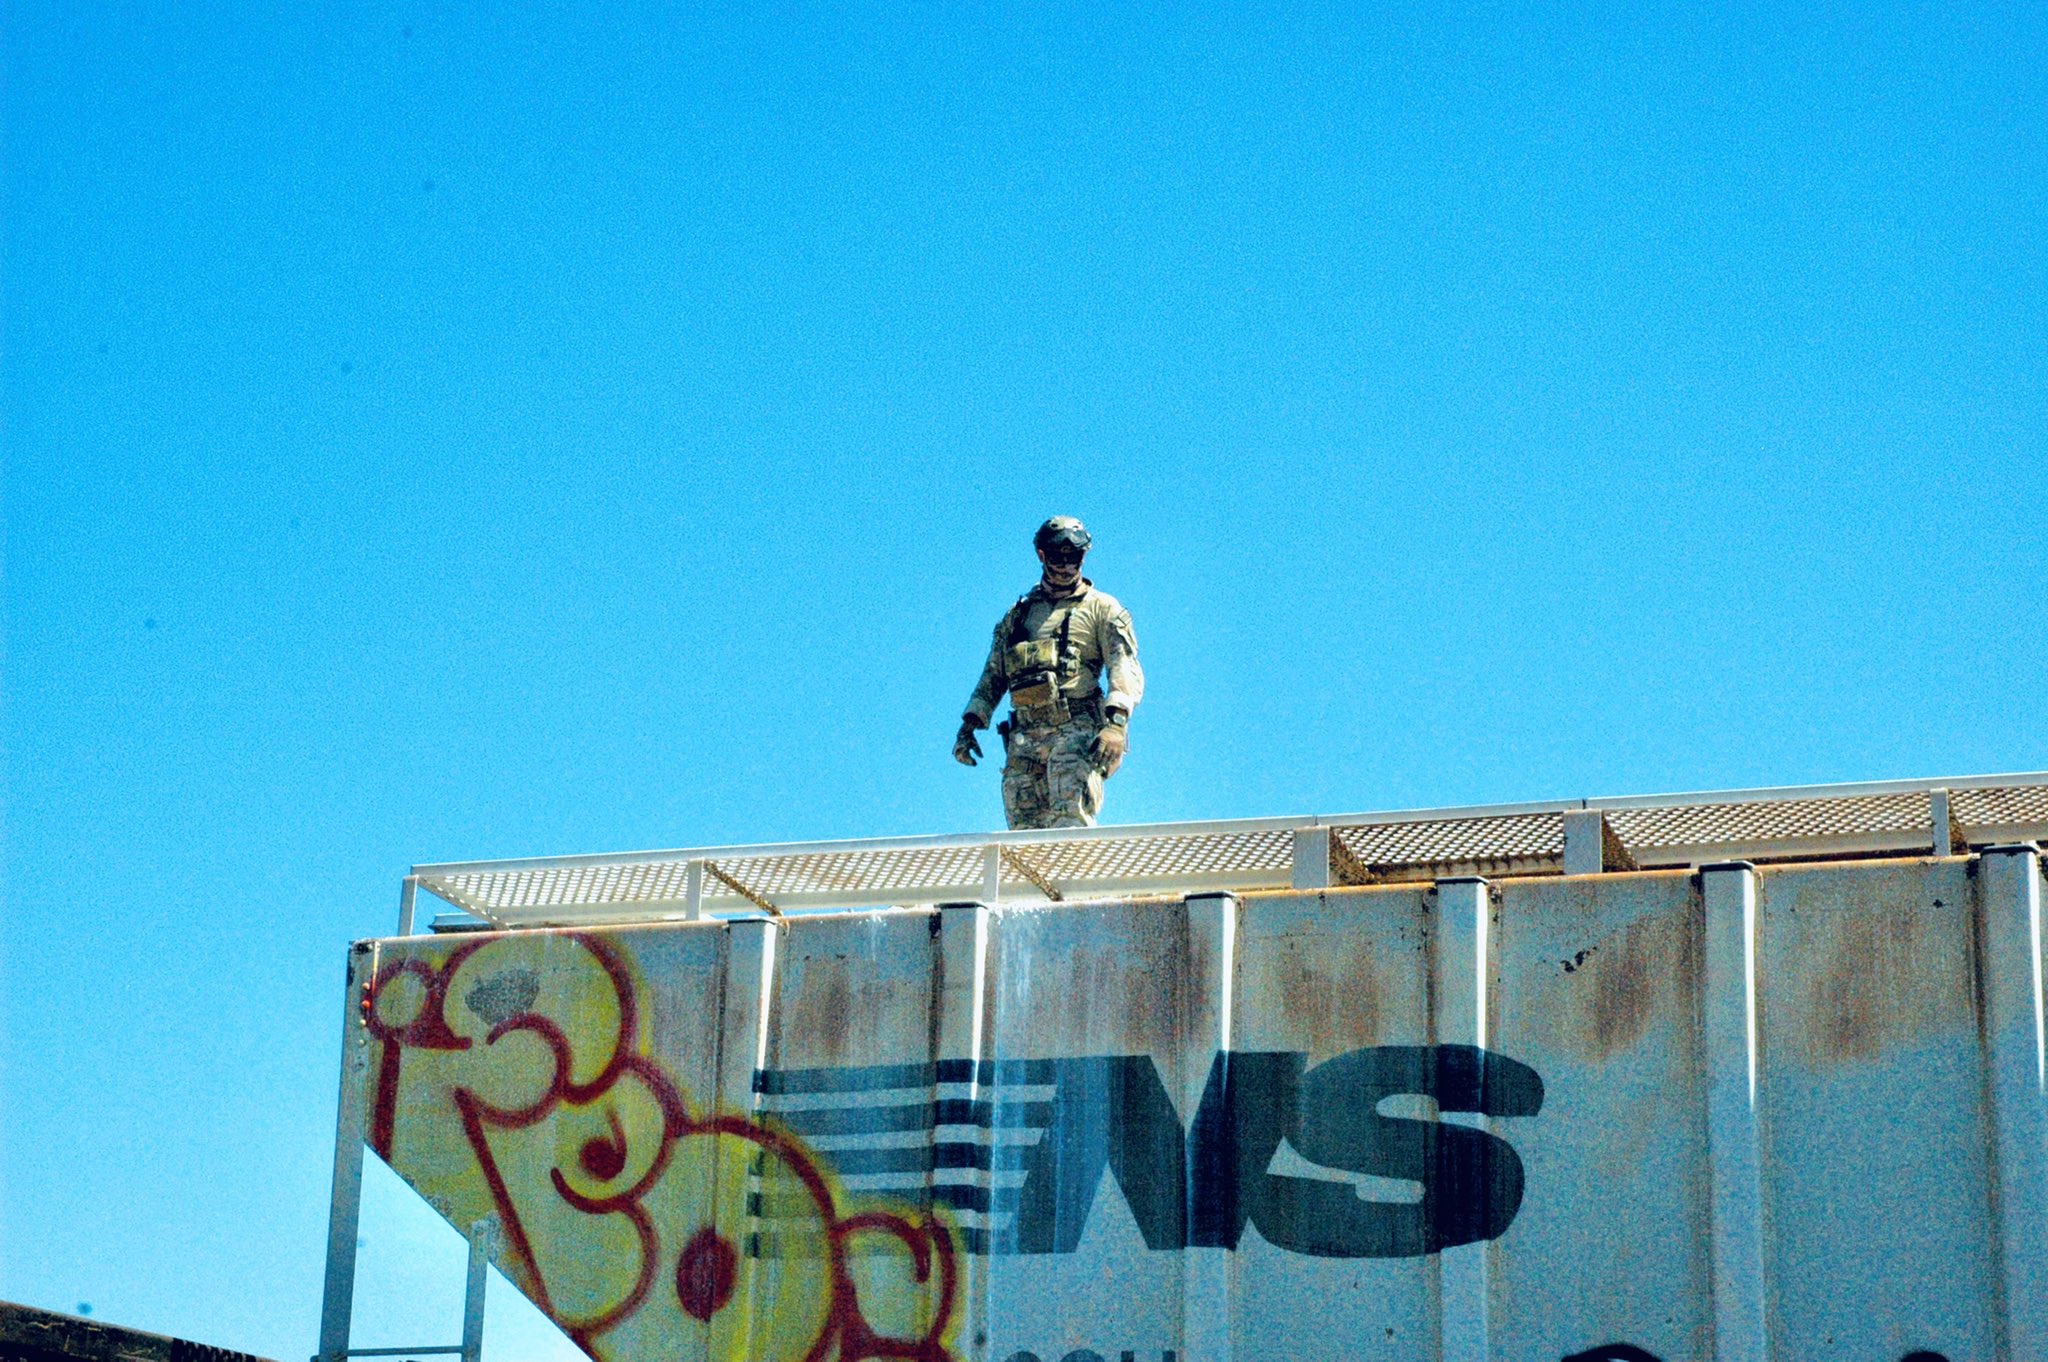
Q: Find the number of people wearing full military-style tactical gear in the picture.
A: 1